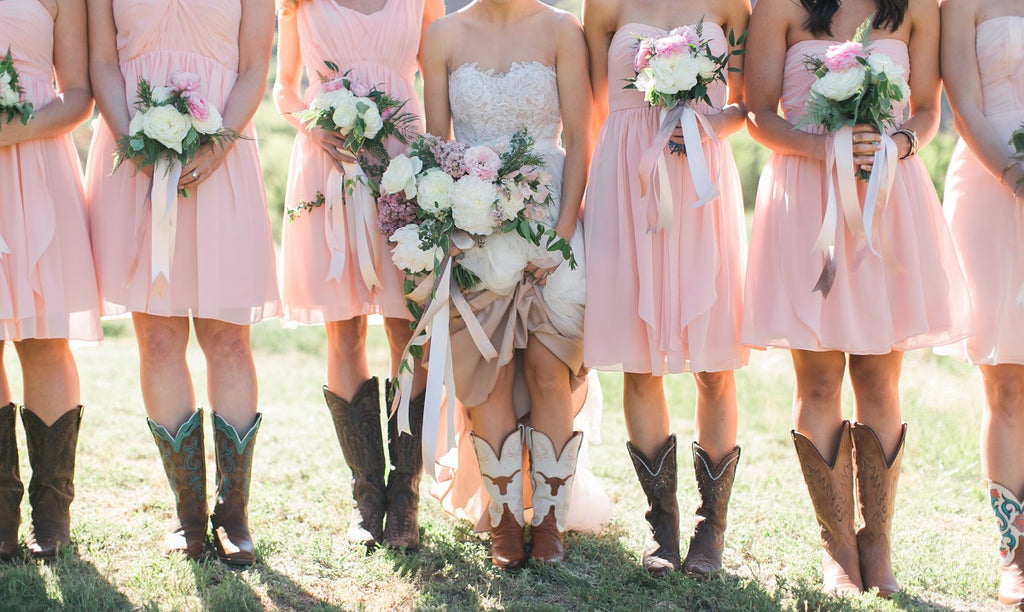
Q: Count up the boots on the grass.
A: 13